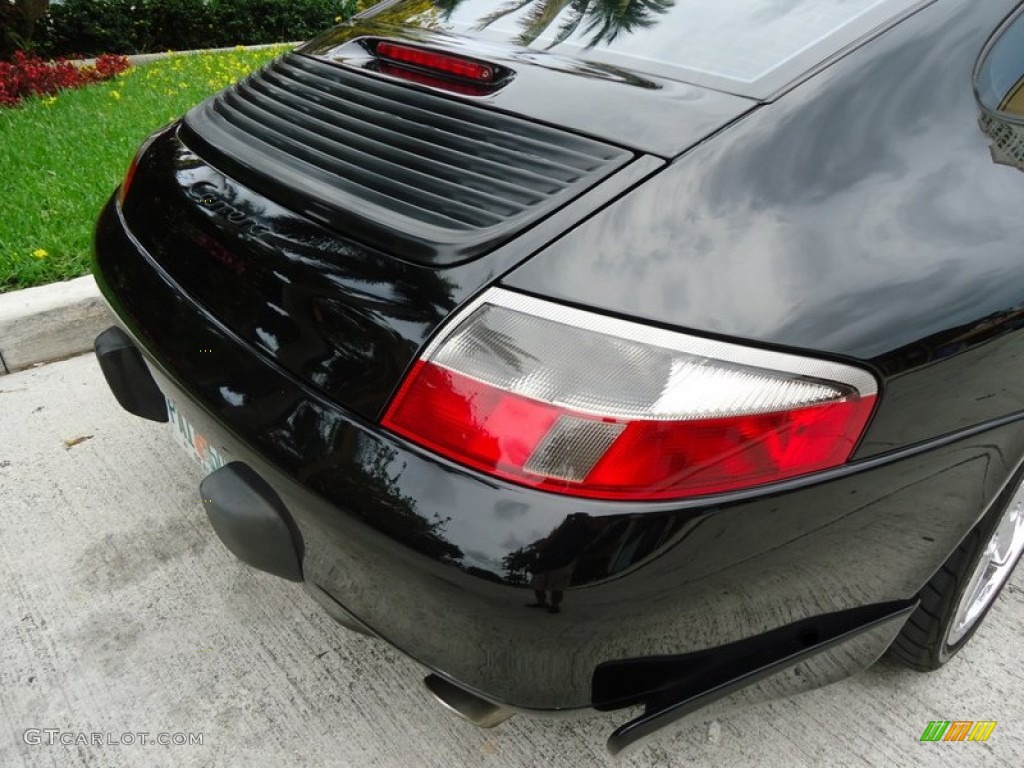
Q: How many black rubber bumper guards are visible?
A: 2